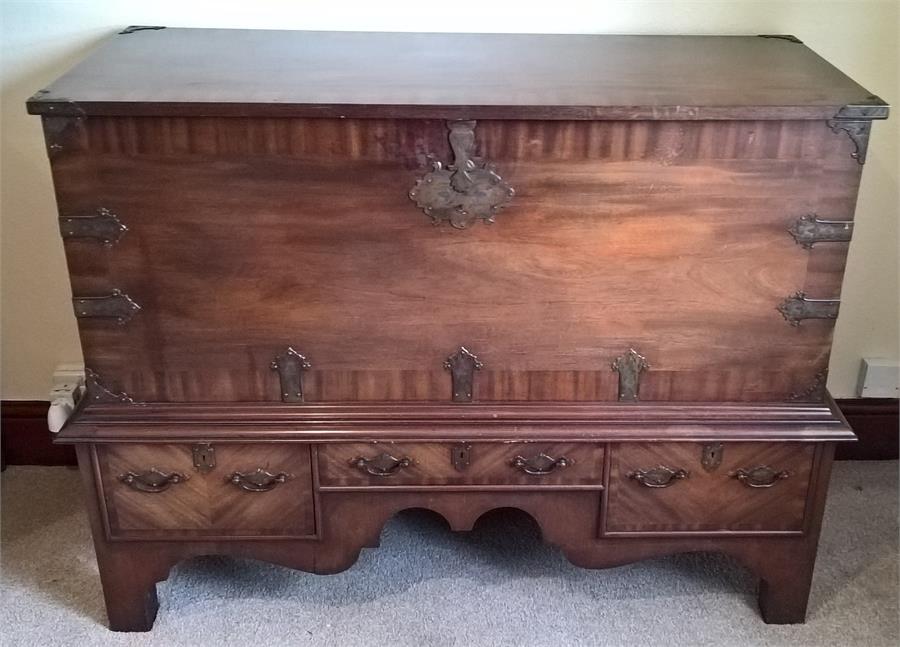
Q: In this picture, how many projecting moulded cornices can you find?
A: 1